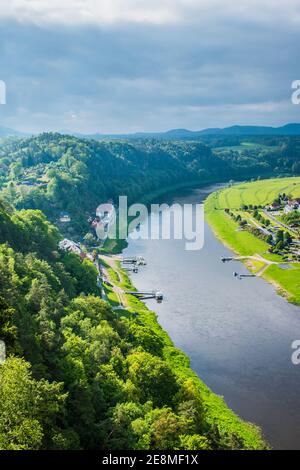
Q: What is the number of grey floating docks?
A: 5